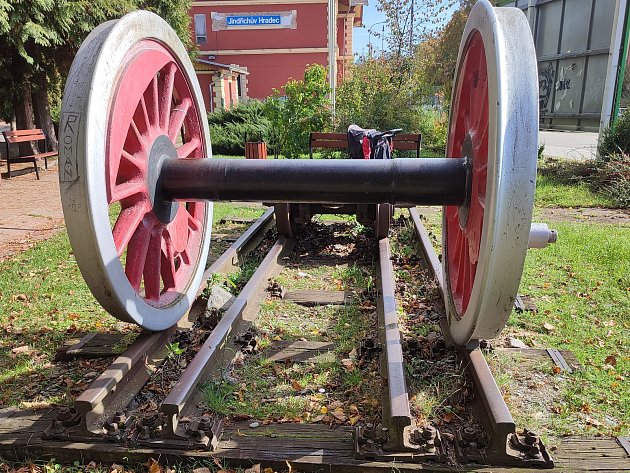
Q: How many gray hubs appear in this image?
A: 2